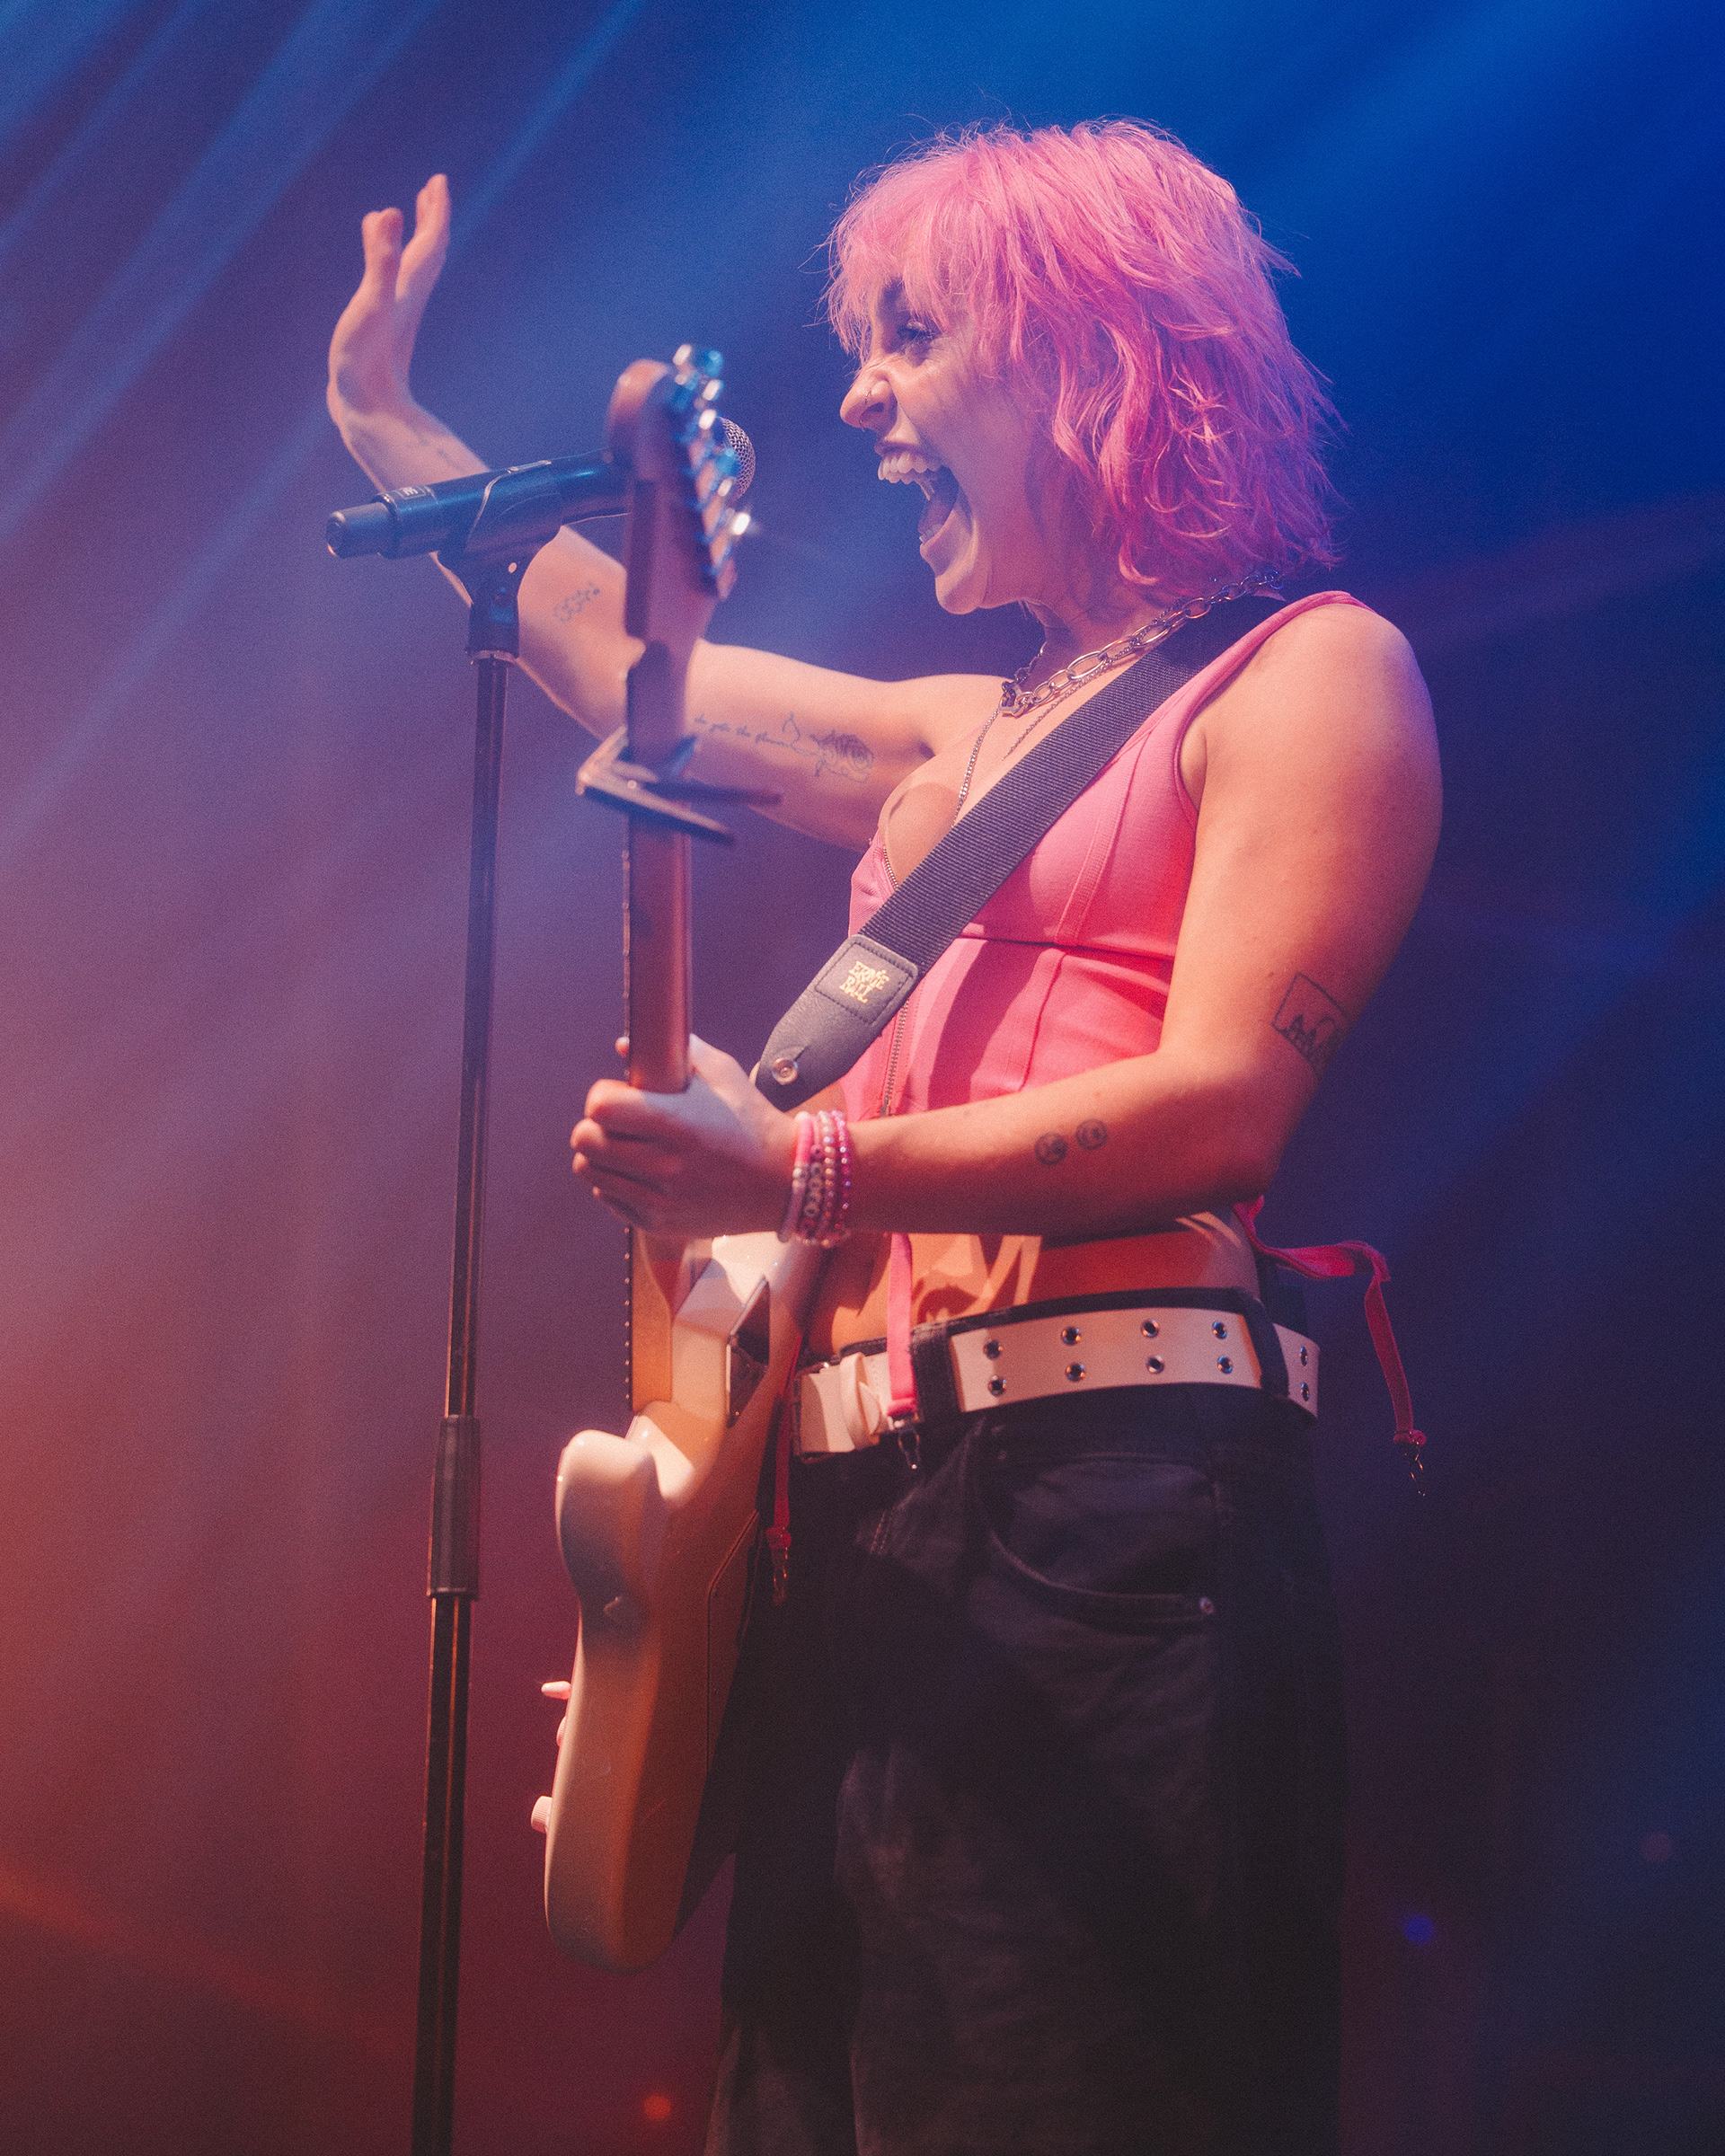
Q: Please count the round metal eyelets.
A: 10